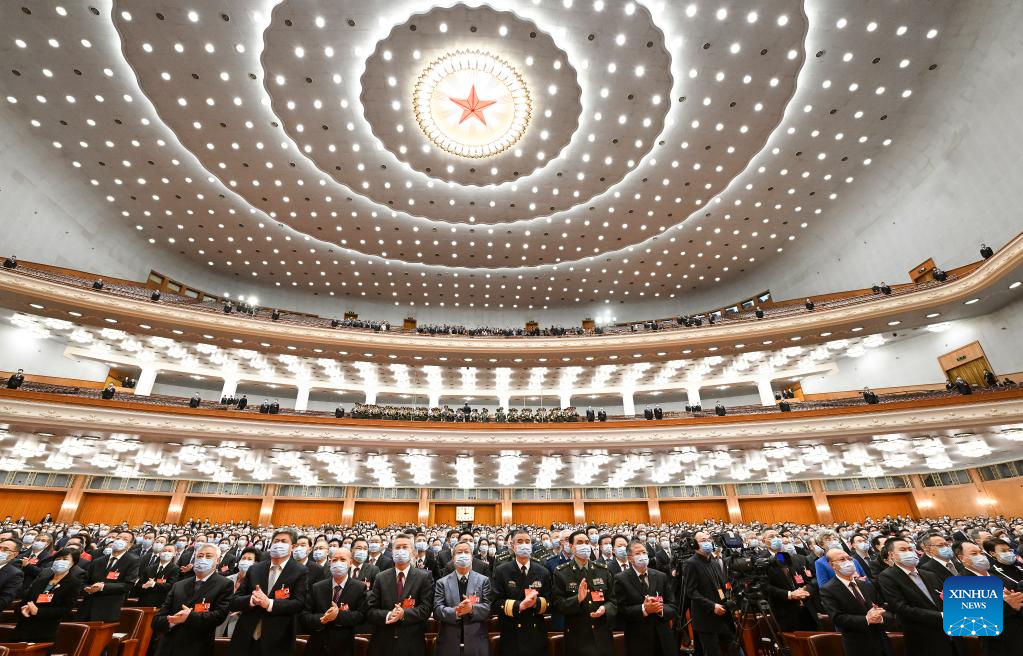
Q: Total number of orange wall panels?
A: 11